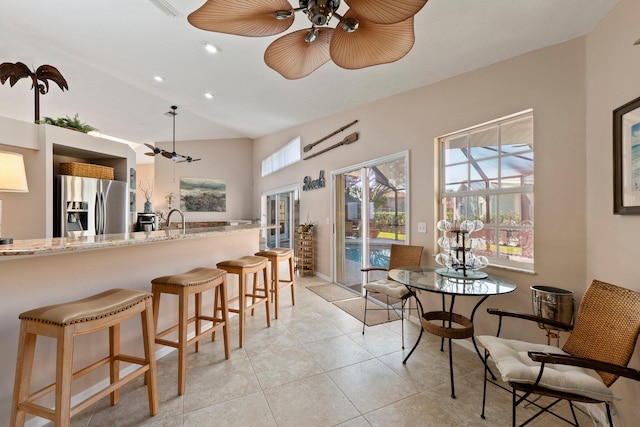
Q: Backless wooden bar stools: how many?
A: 4